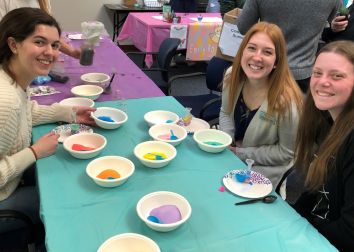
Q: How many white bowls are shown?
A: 12